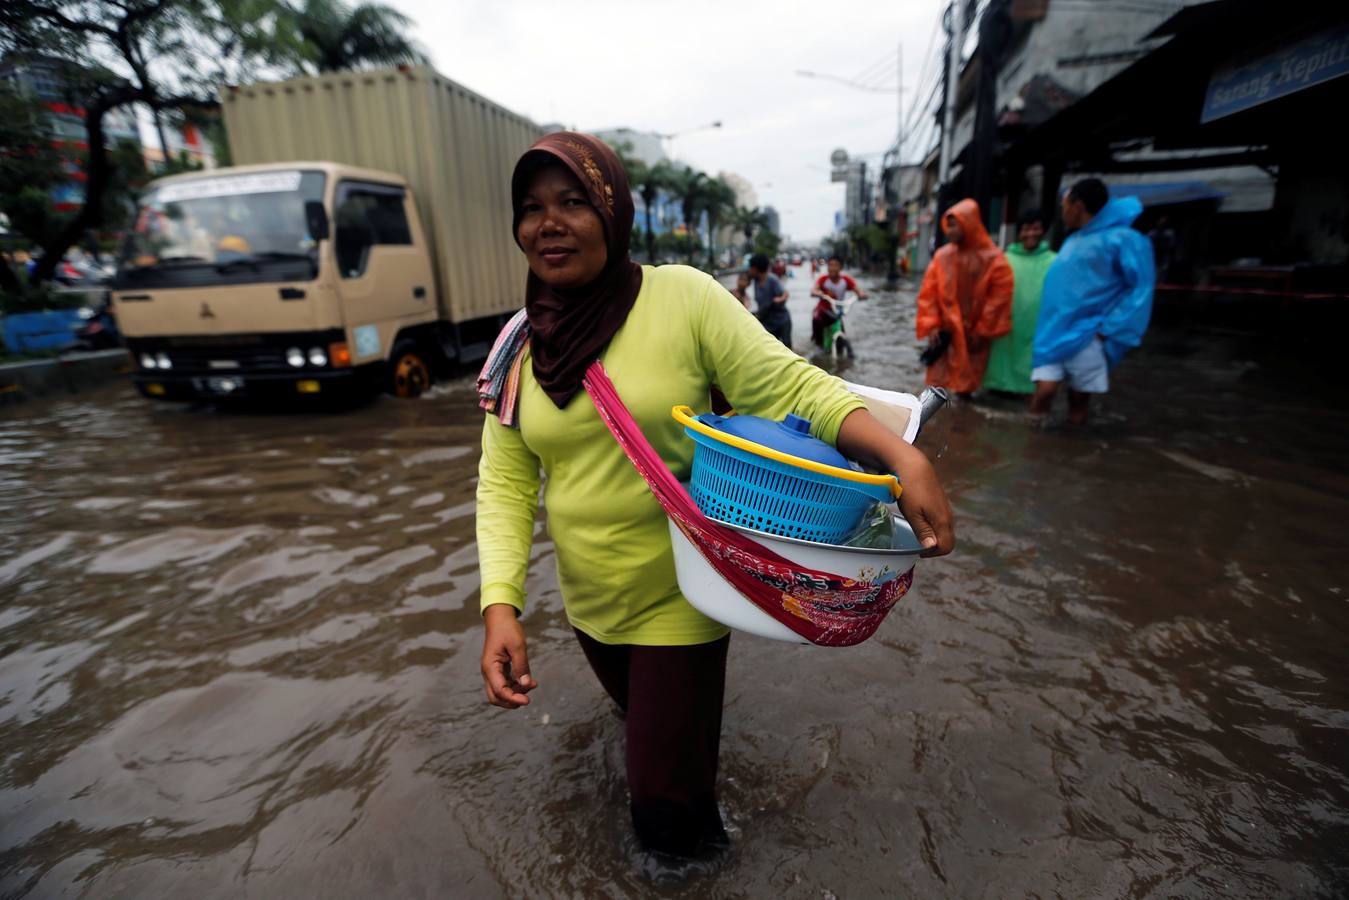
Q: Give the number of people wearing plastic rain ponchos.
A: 3